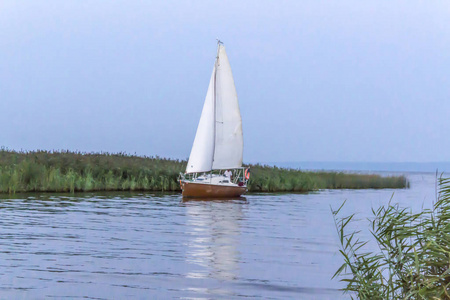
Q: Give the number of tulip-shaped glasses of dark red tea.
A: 0